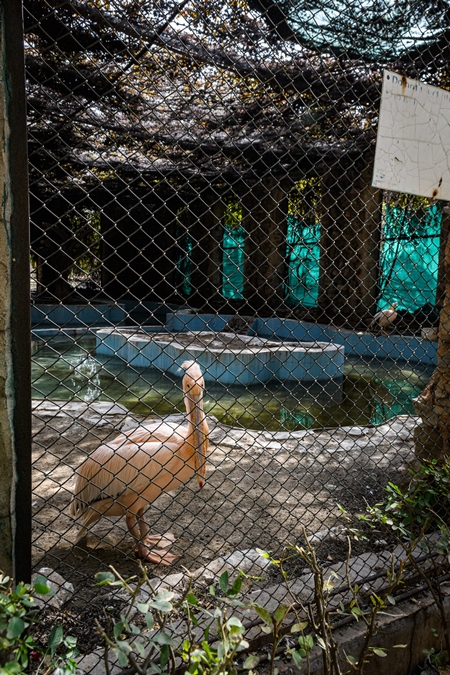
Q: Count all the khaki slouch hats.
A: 0